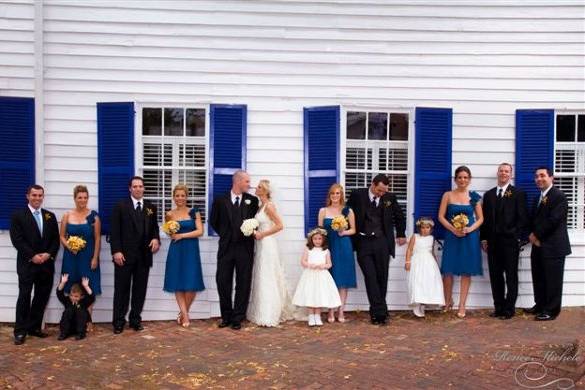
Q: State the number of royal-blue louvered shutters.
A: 6